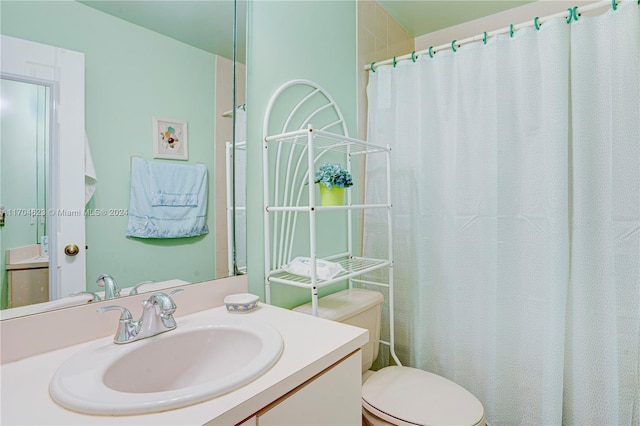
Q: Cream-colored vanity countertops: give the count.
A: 1